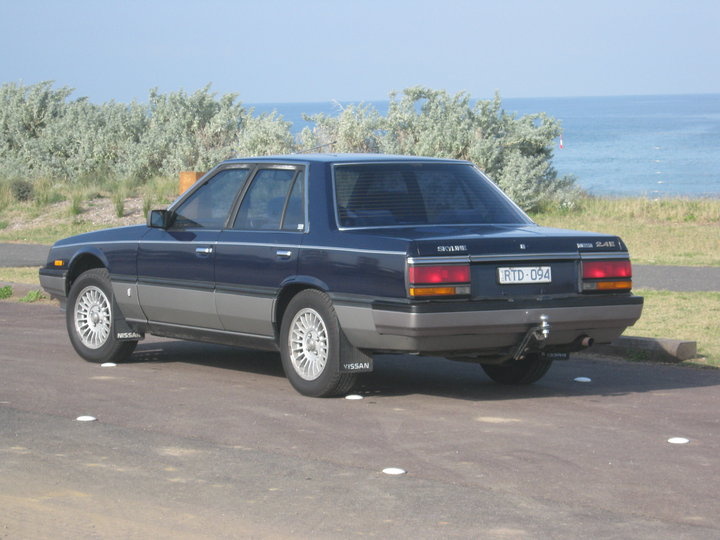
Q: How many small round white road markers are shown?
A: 6